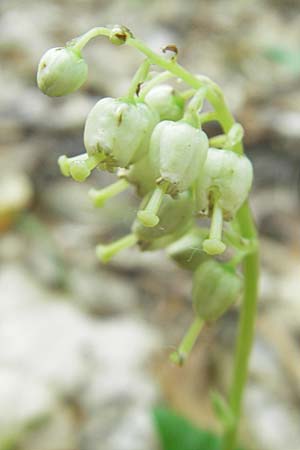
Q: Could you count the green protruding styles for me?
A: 7